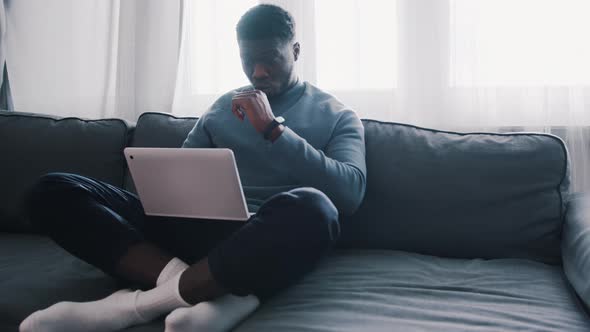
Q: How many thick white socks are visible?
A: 2